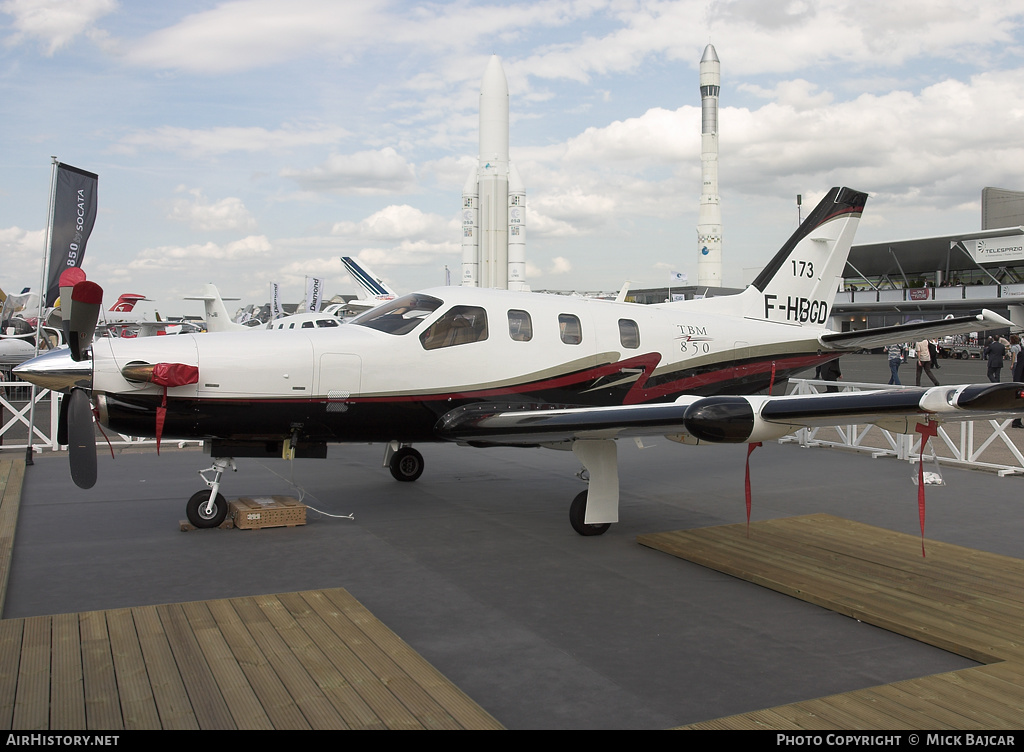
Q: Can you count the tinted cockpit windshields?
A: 2